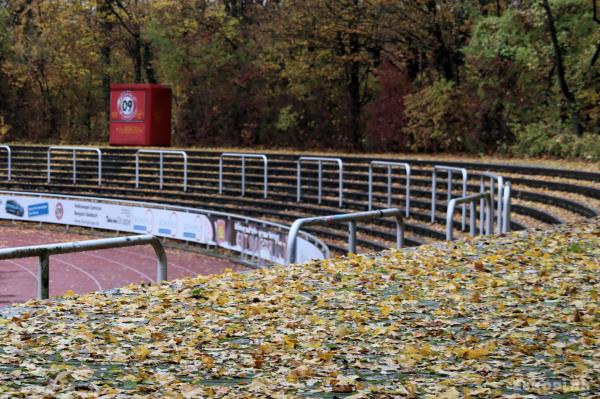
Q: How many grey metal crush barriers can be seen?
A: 12